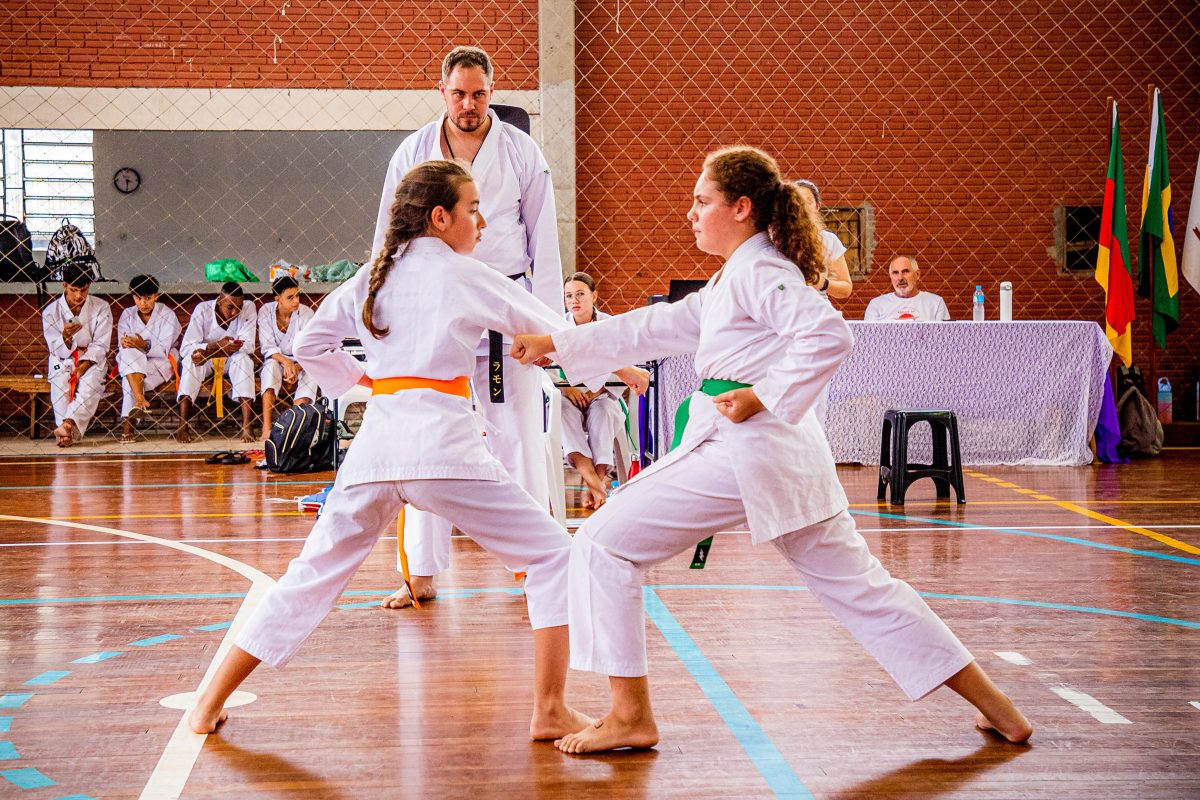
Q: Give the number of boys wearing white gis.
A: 4